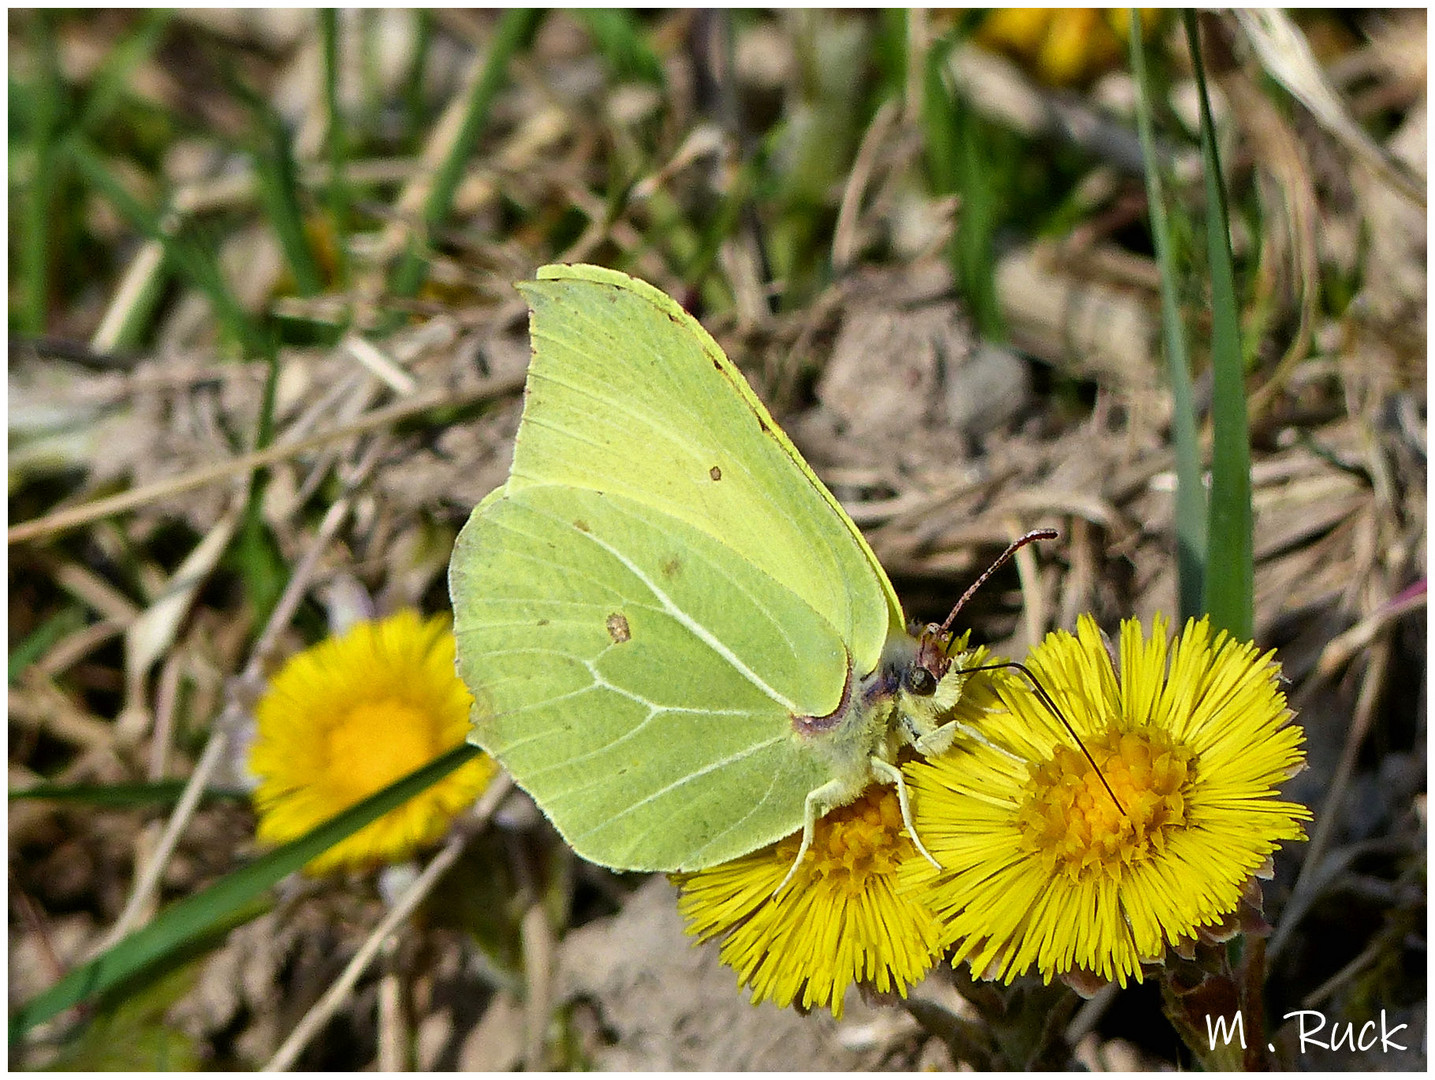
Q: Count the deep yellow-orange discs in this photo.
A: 3